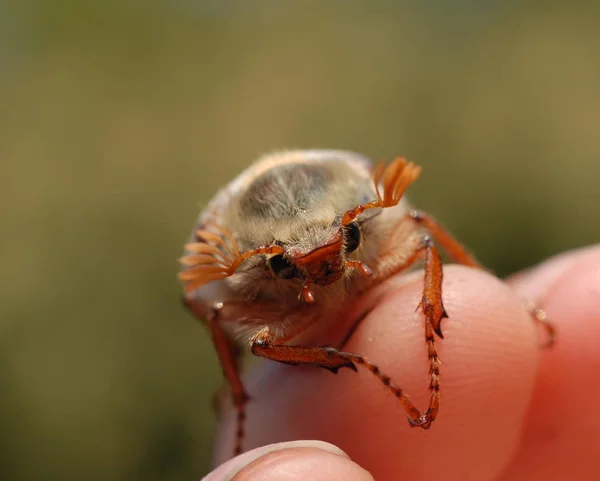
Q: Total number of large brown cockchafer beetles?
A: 1